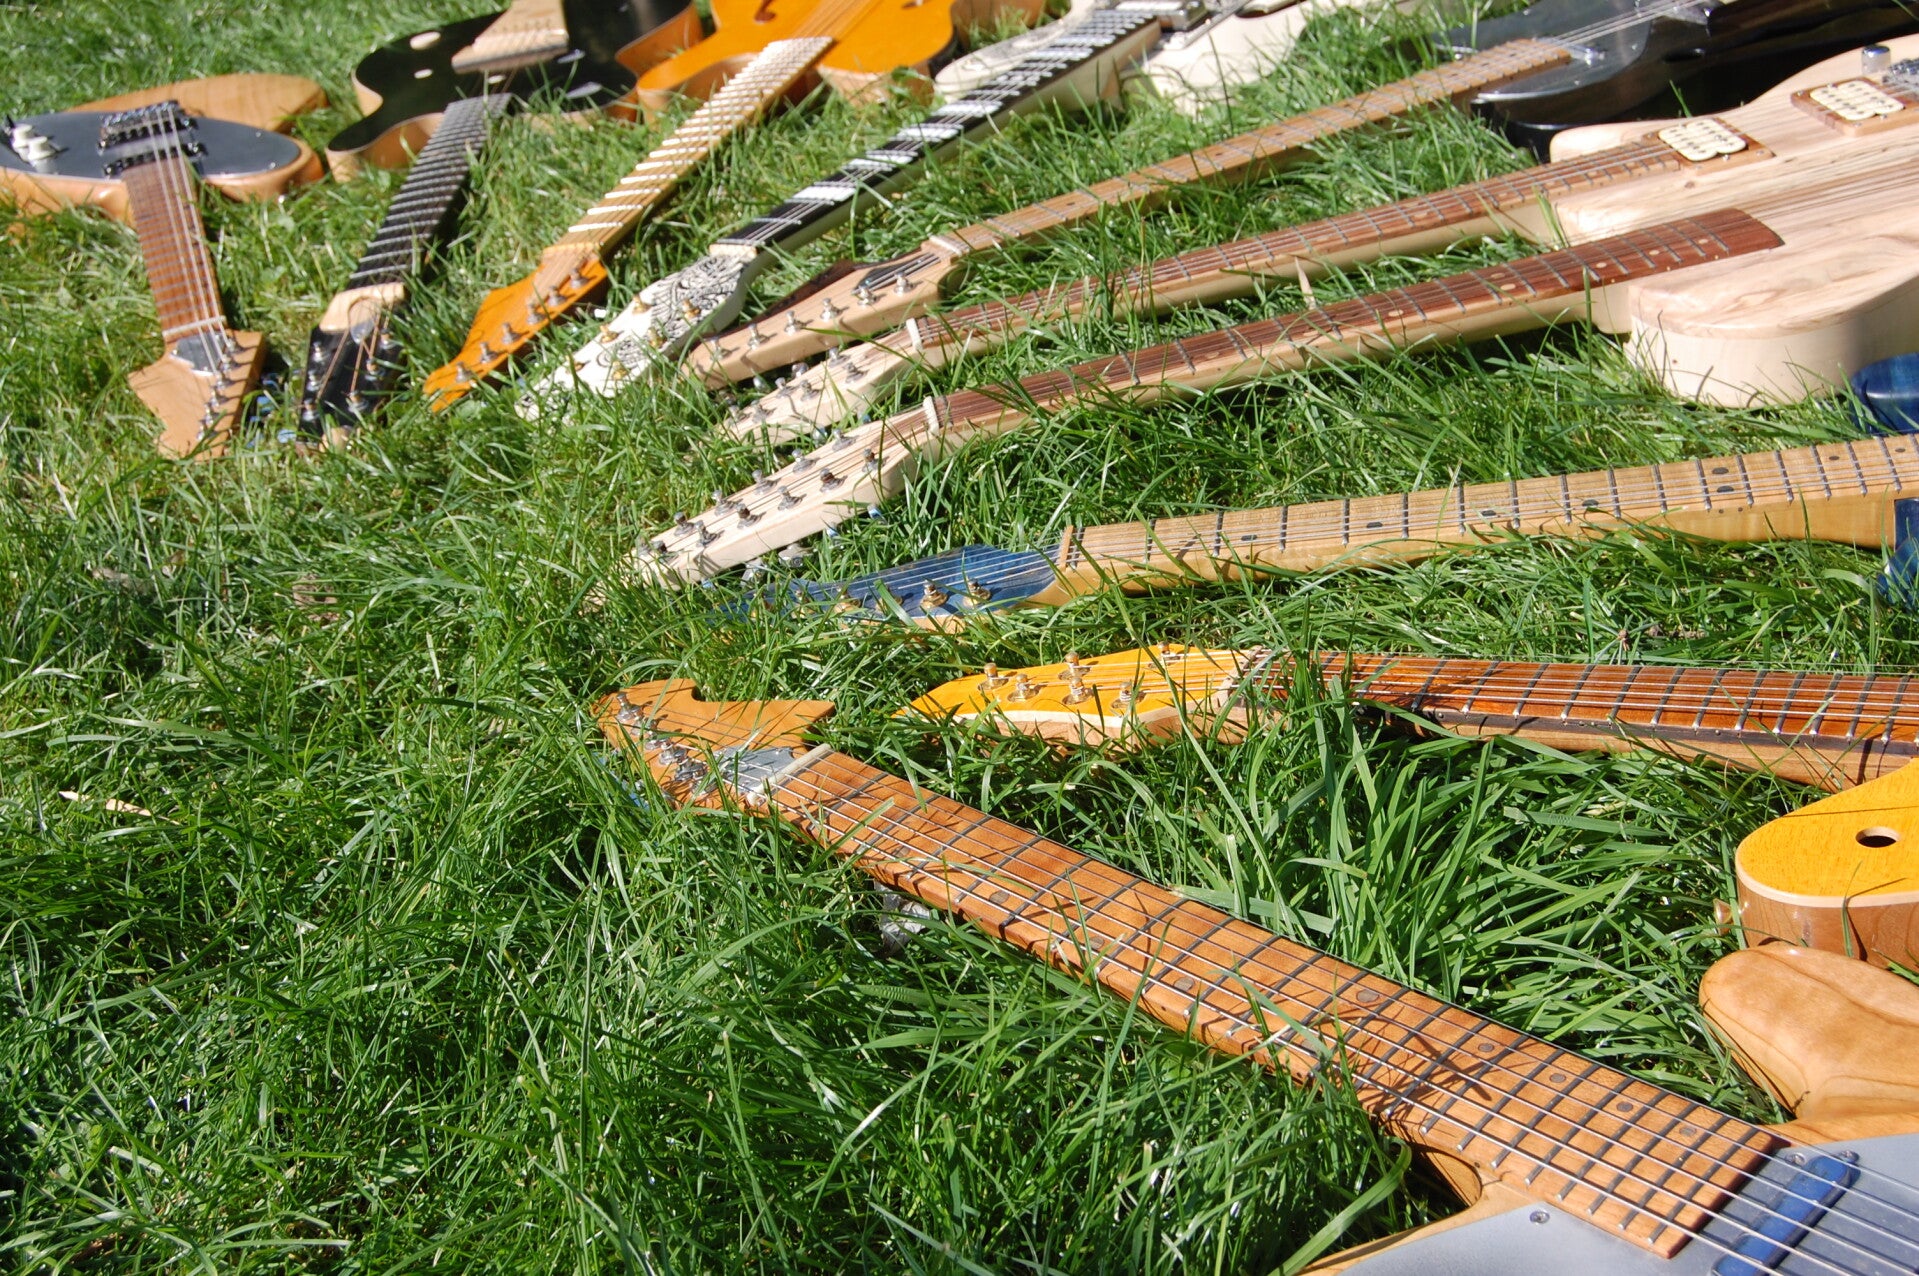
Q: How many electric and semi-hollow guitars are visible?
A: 9